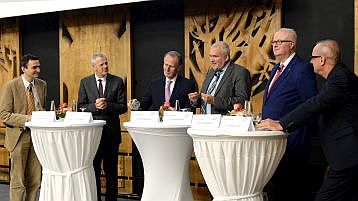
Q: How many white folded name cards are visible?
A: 6